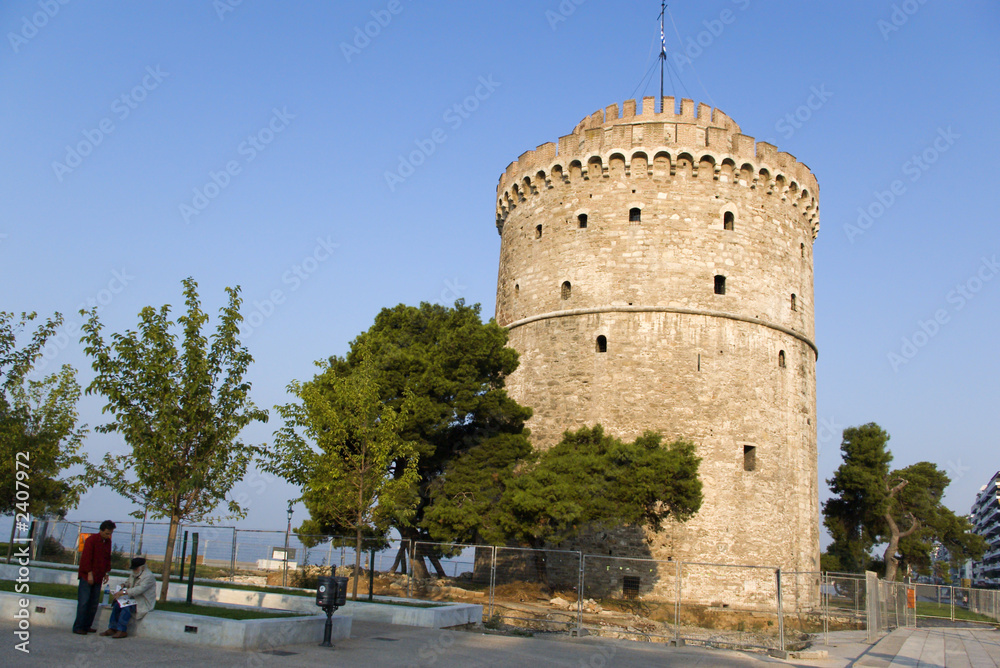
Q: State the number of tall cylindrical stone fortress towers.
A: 1